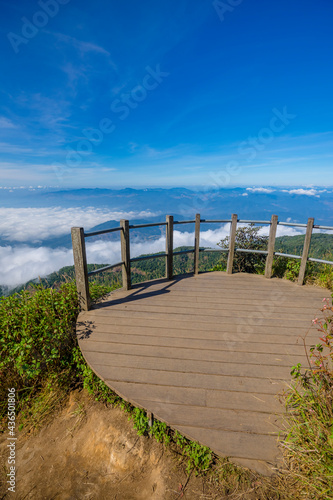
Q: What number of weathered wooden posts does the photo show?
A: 7